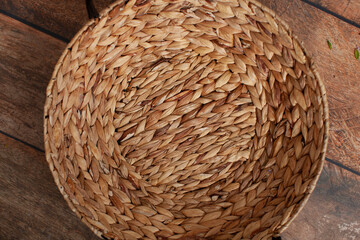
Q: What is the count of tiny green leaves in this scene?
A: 2